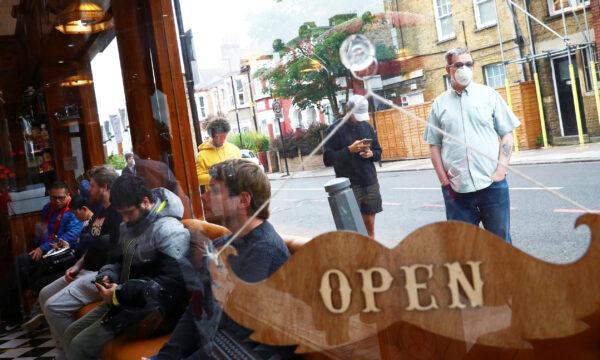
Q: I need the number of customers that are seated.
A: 5